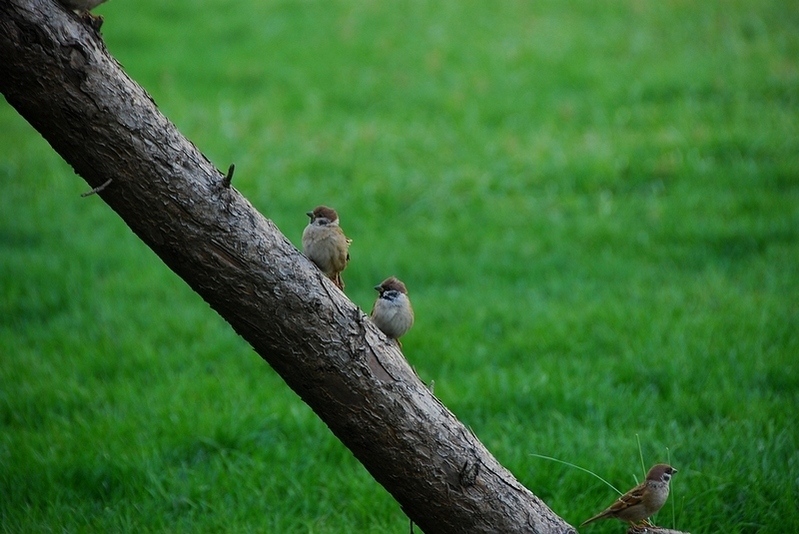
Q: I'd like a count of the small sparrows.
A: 3